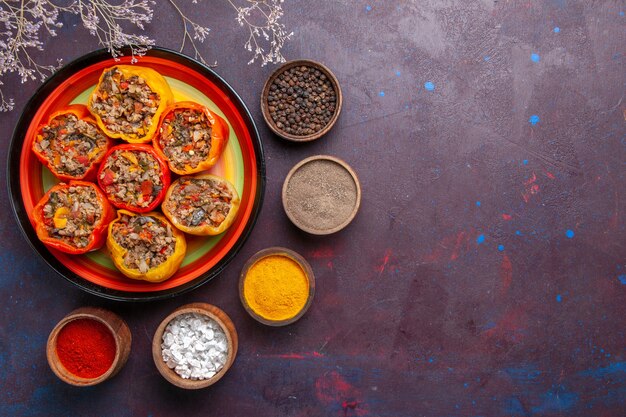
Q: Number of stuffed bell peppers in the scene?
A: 7